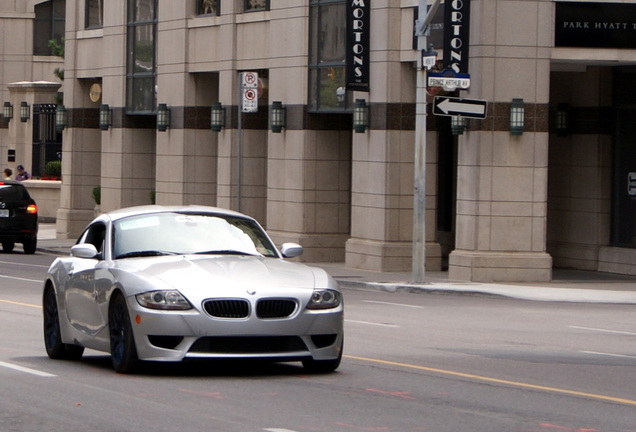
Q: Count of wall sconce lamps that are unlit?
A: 11